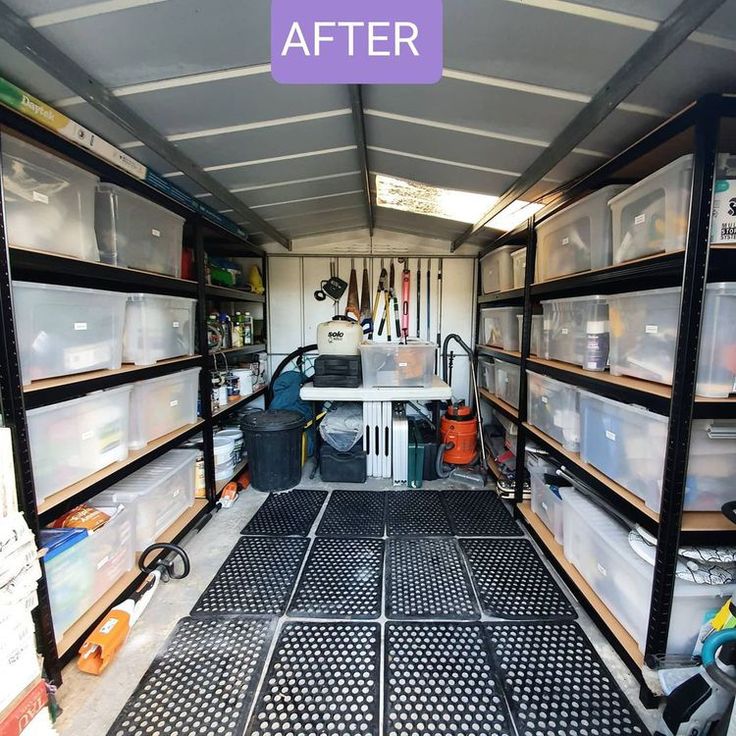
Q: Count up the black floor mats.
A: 12